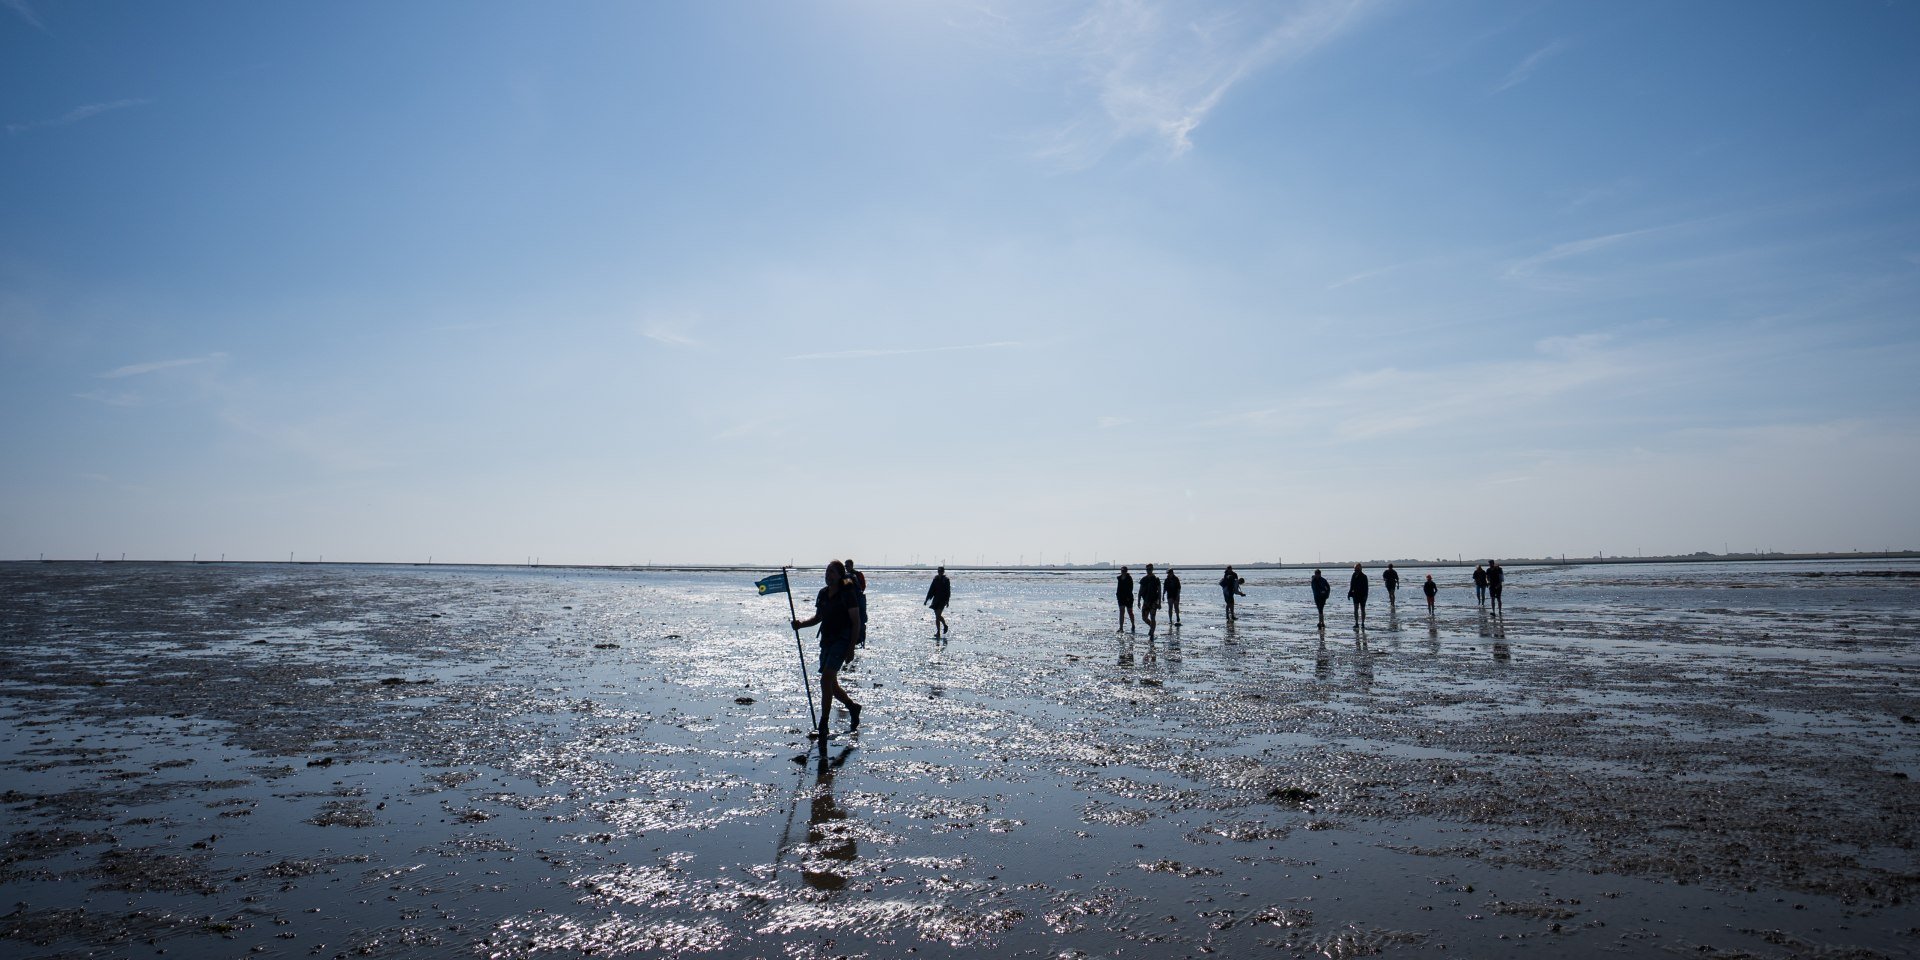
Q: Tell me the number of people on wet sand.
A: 14